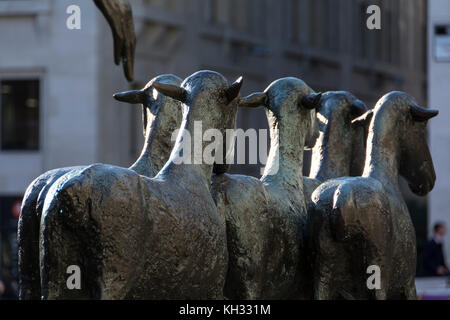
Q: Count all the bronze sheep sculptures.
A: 5